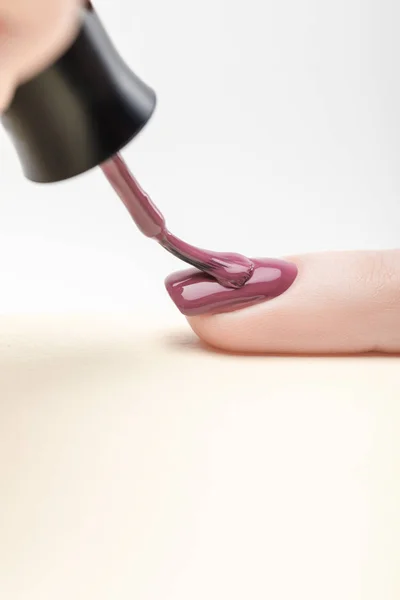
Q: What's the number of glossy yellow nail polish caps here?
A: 0